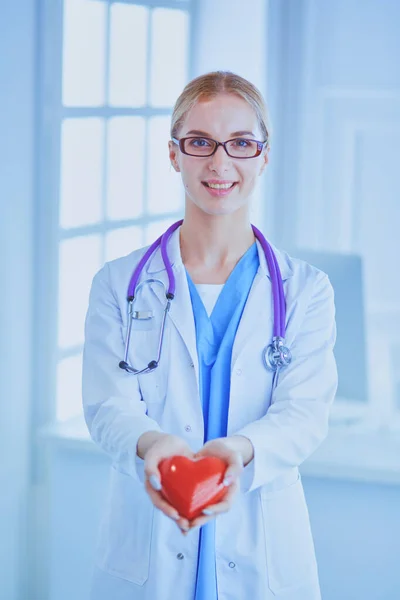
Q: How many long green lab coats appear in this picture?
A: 0